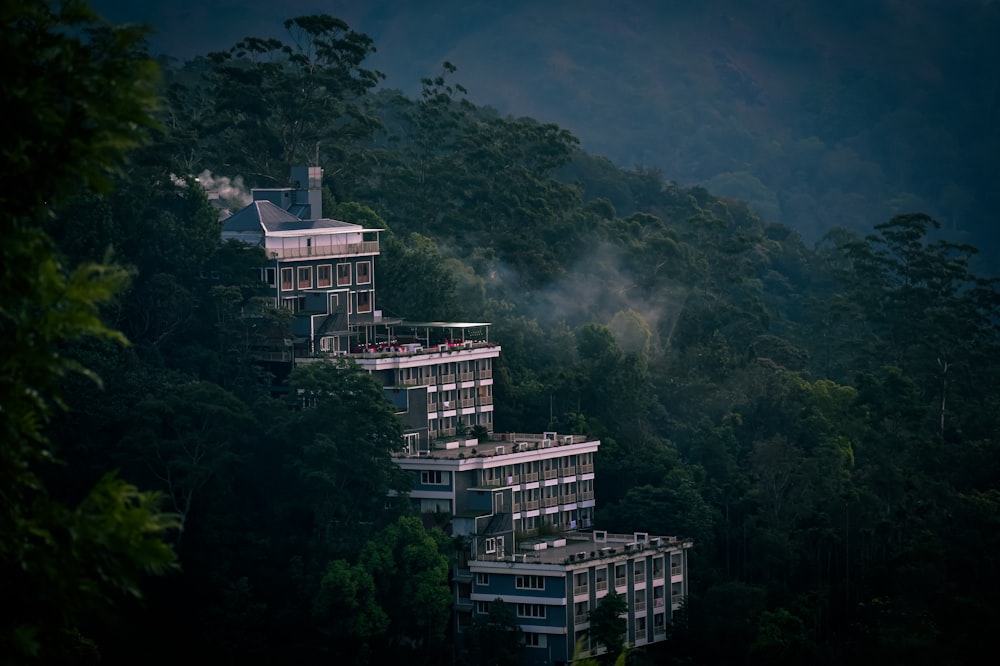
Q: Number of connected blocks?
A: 4